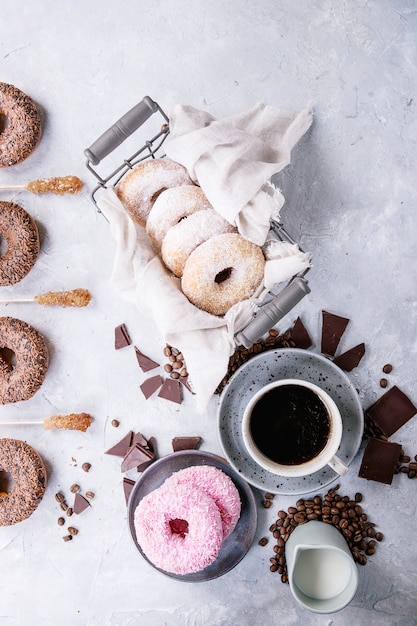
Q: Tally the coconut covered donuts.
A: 2